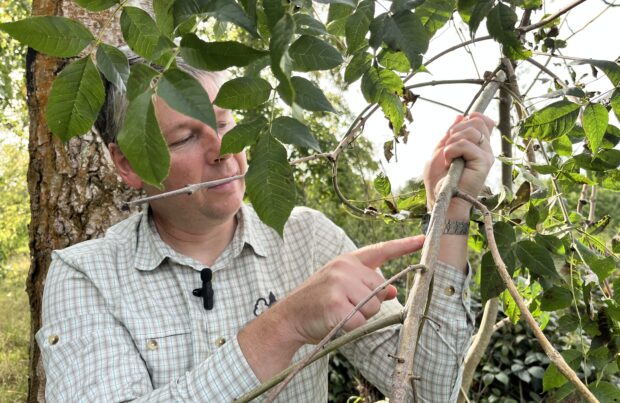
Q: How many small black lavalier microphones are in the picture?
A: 1